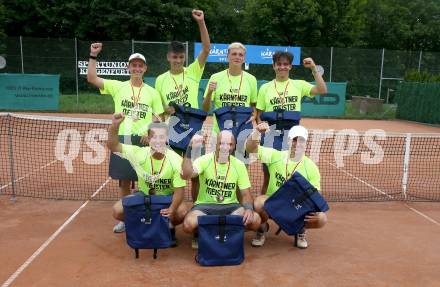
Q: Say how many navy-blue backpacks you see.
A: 6